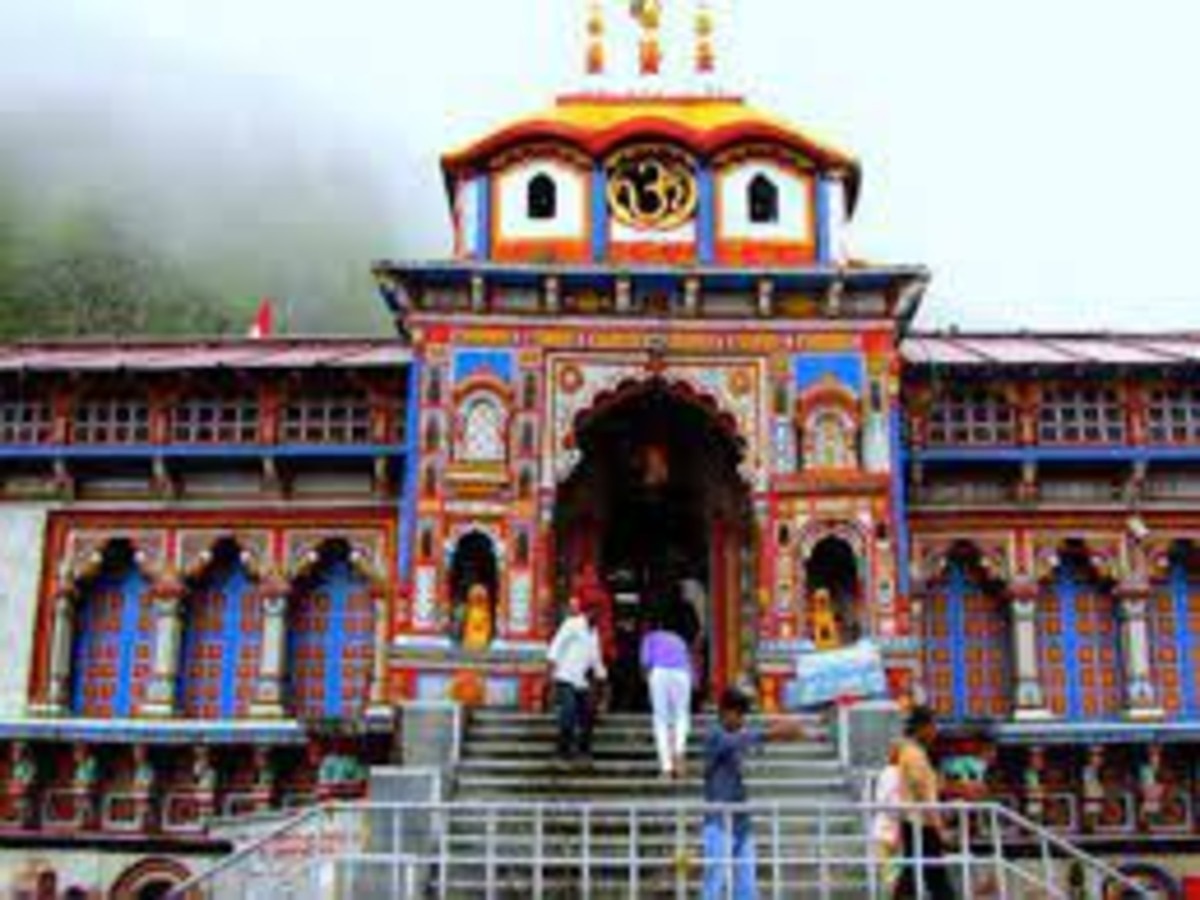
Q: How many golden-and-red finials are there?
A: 3